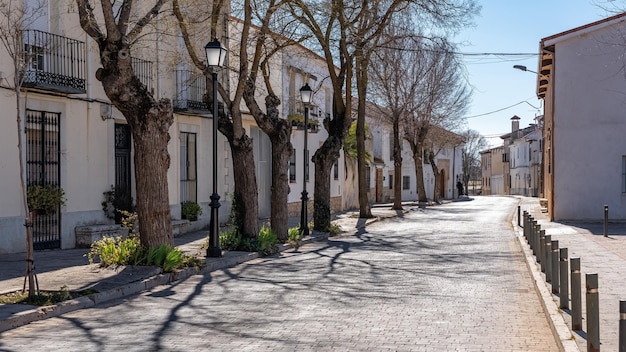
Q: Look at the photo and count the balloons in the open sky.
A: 0